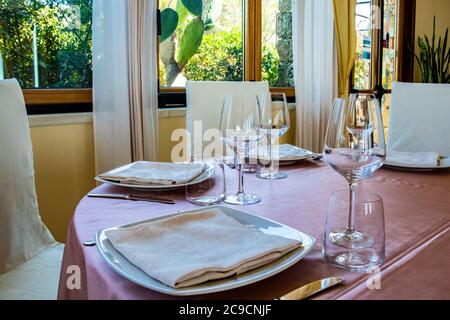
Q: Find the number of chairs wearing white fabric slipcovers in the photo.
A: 3